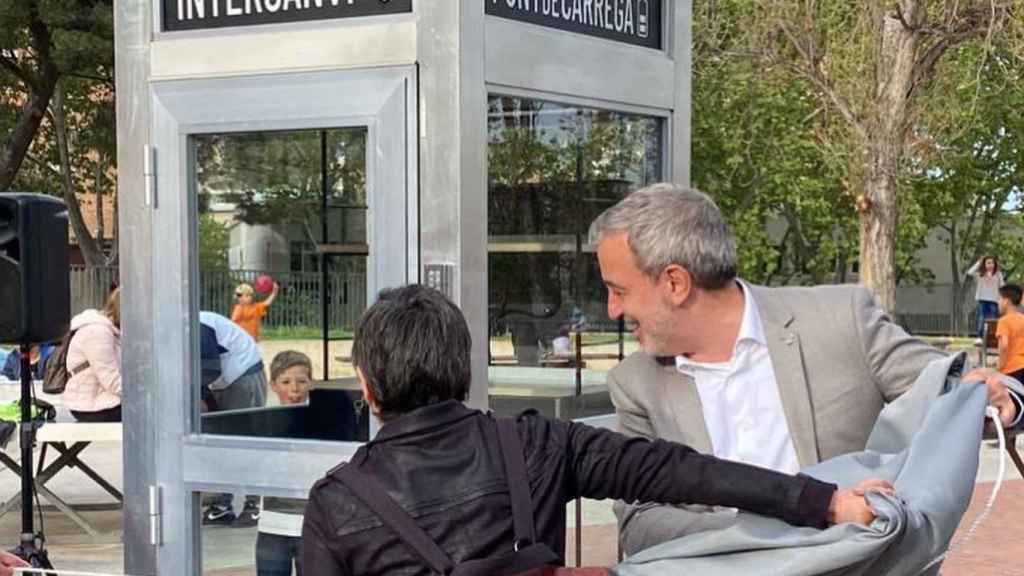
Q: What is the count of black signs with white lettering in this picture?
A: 2